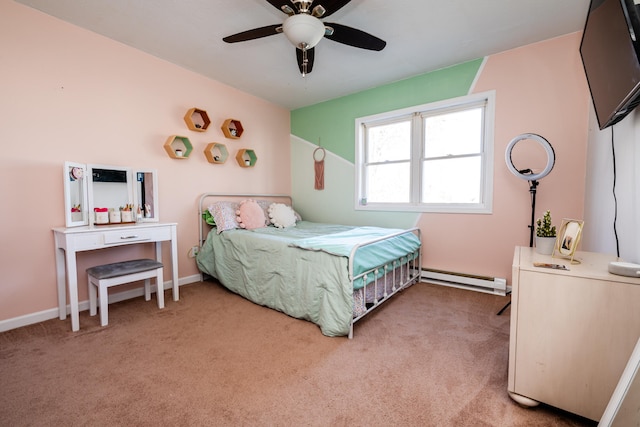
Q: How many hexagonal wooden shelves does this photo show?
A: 5